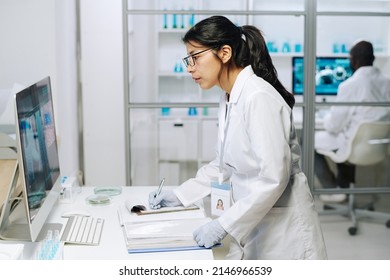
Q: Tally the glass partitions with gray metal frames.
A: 2